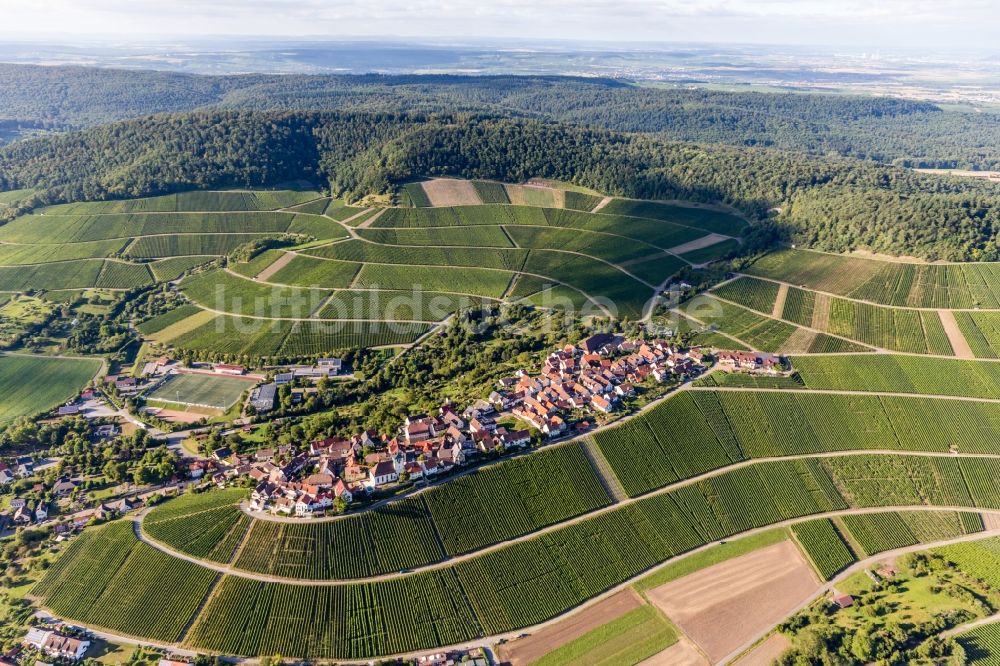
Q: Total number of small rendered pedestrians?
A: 0